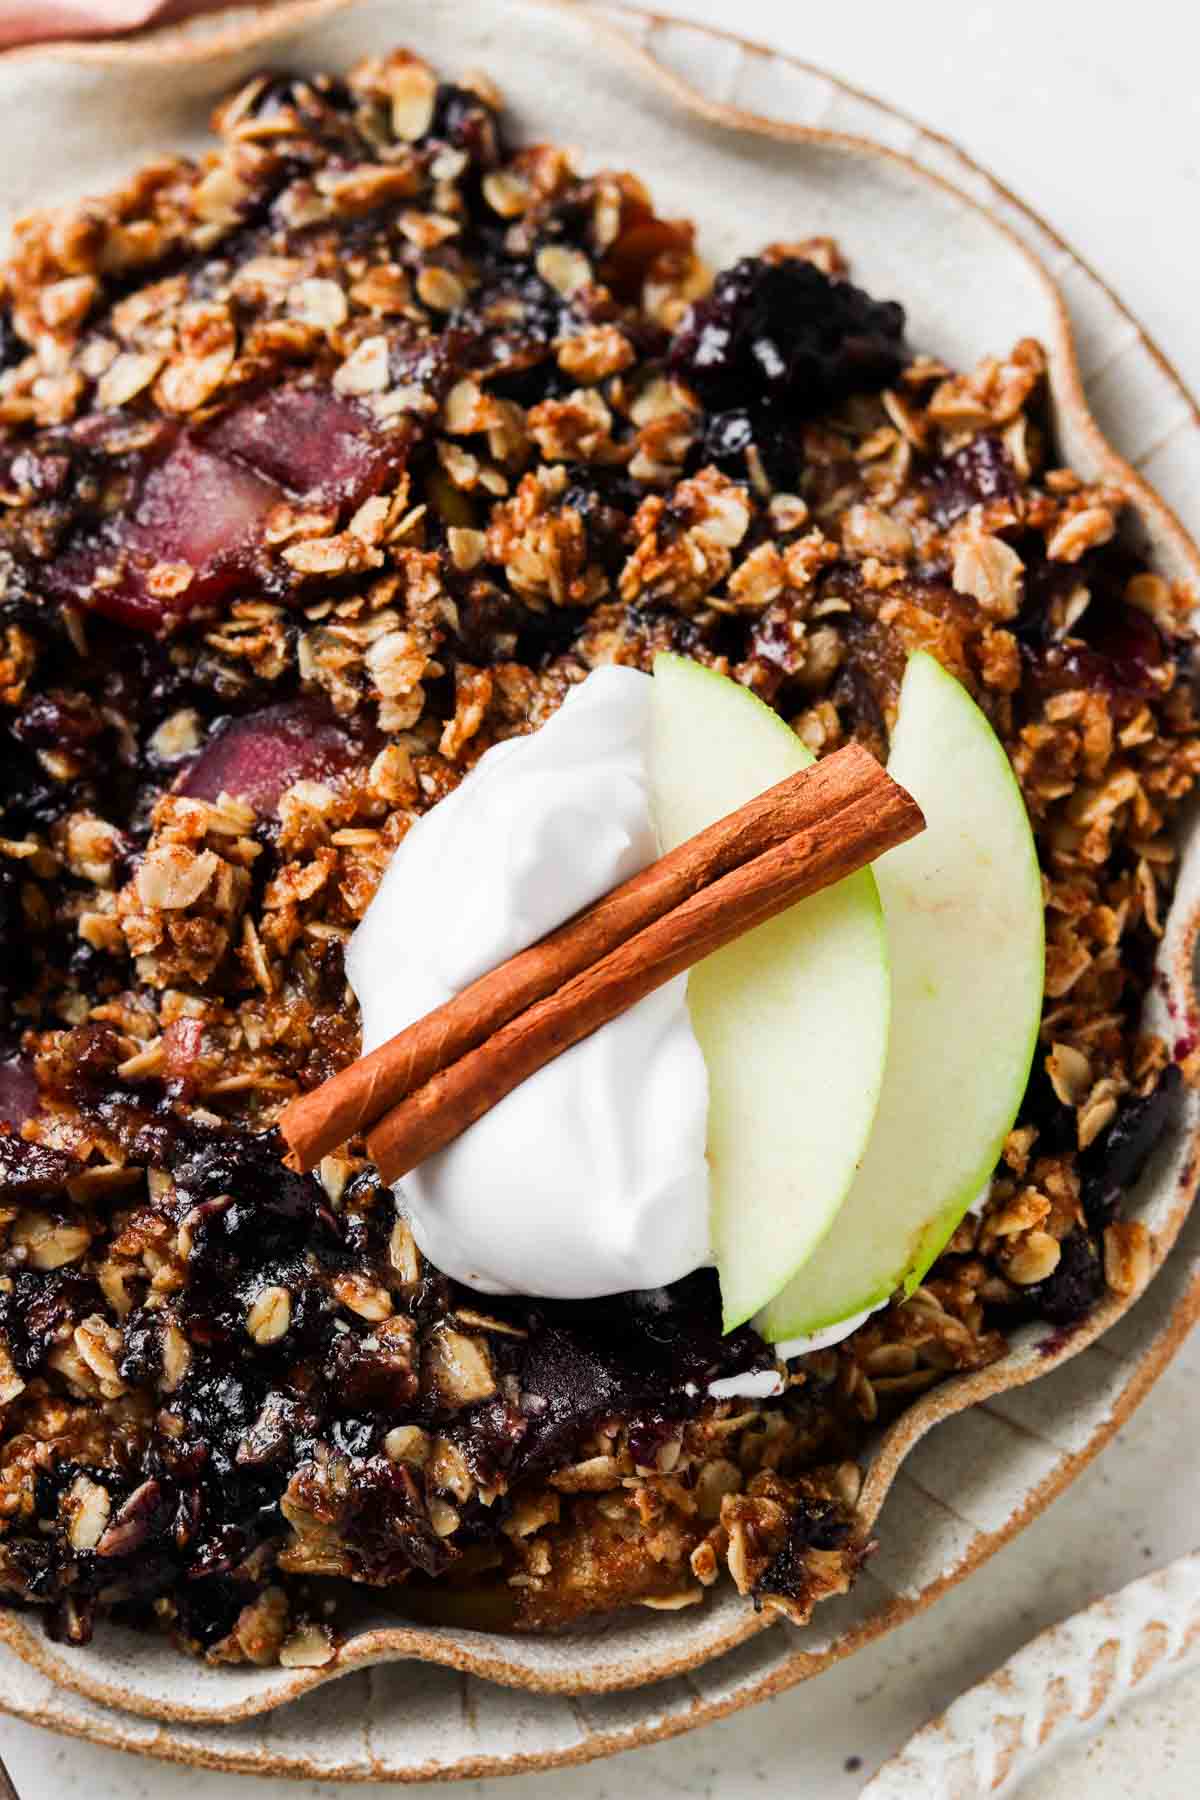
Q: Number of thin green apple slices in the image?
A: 2